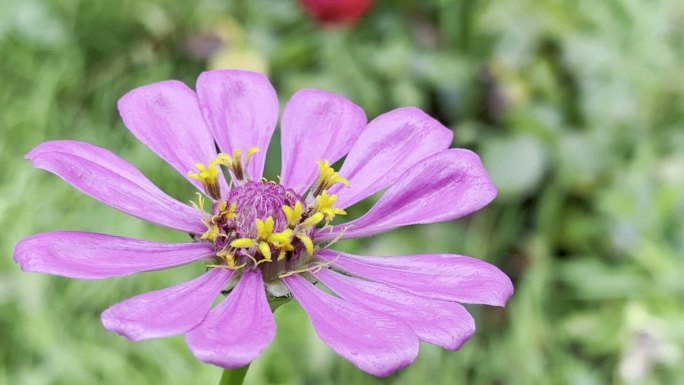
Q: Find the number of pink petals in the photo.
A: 12